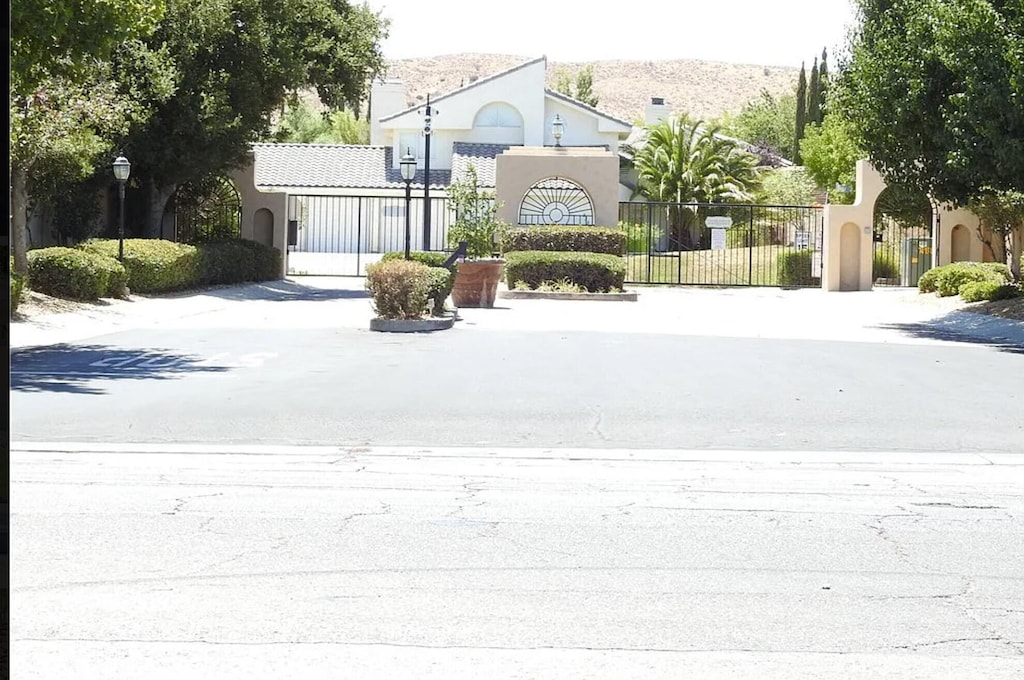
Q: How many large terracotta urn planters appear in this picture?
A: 1